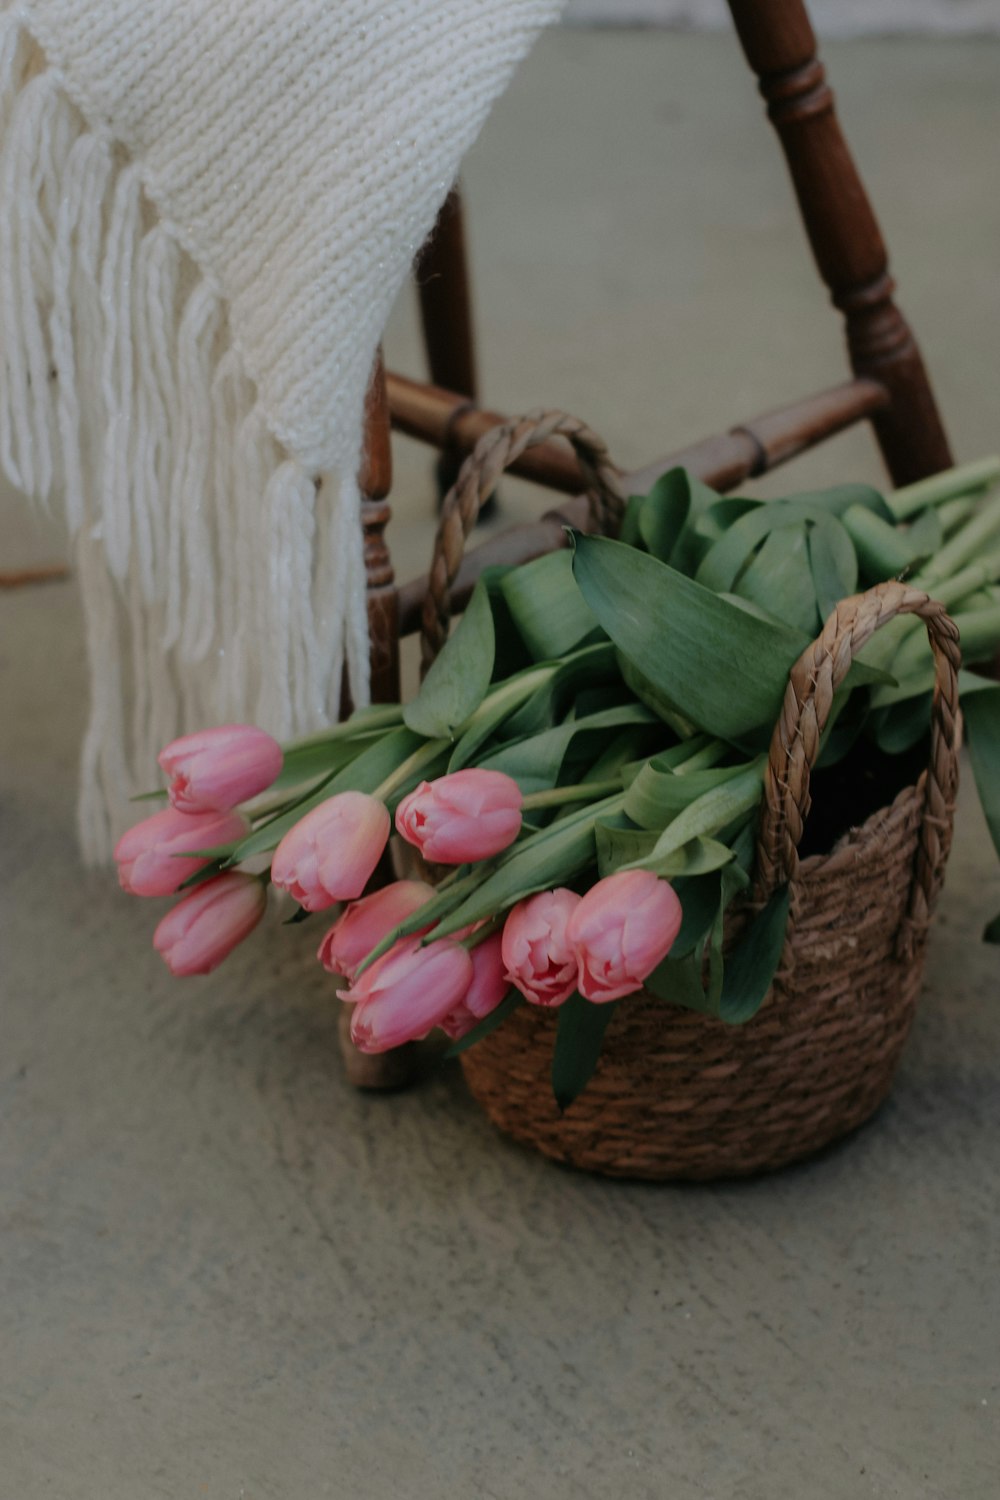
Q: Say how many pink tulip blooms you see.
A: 10